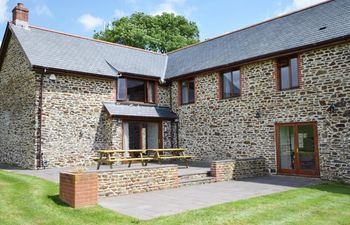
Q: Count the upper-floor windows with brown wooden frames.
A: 4